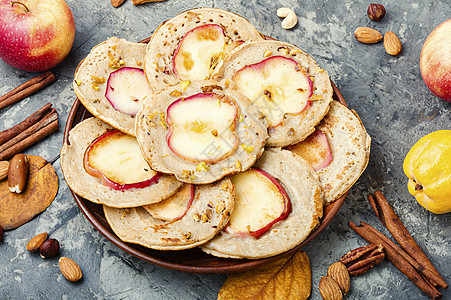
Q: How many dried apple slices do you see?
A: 8